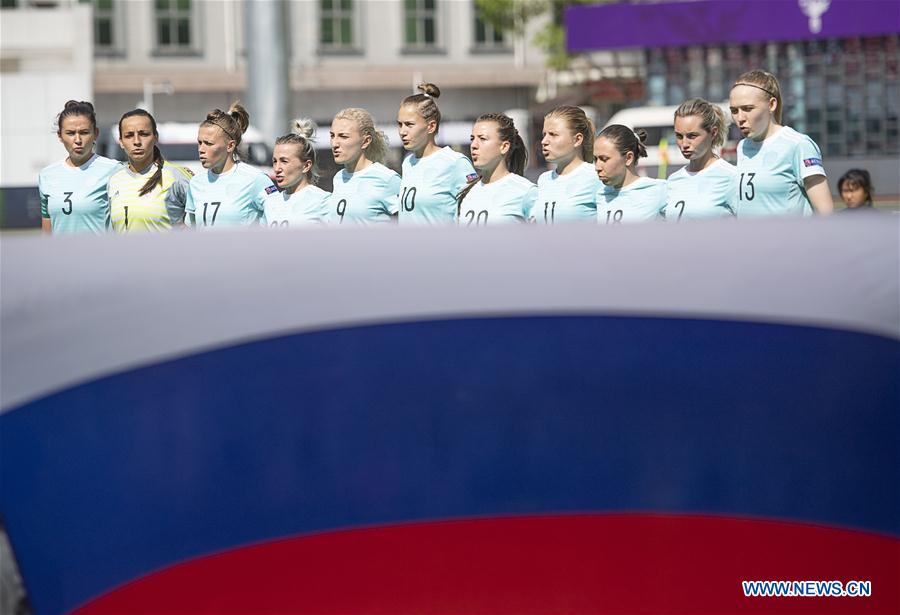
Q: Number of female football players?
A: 11